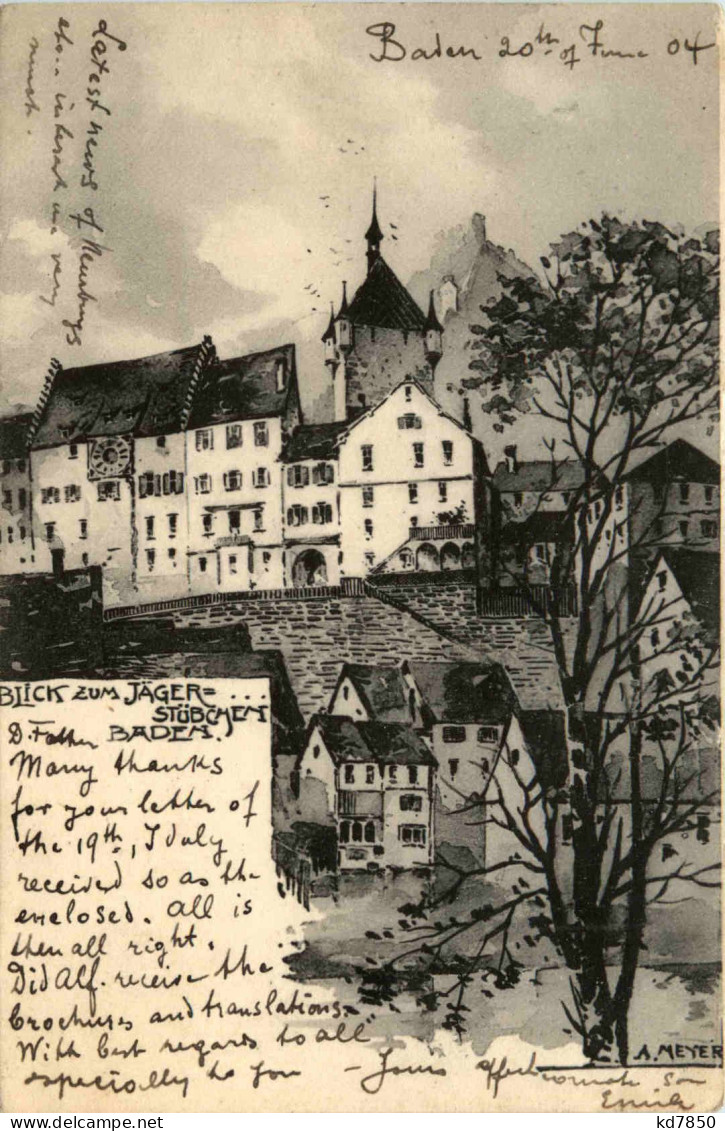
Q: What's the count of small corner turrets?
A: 3